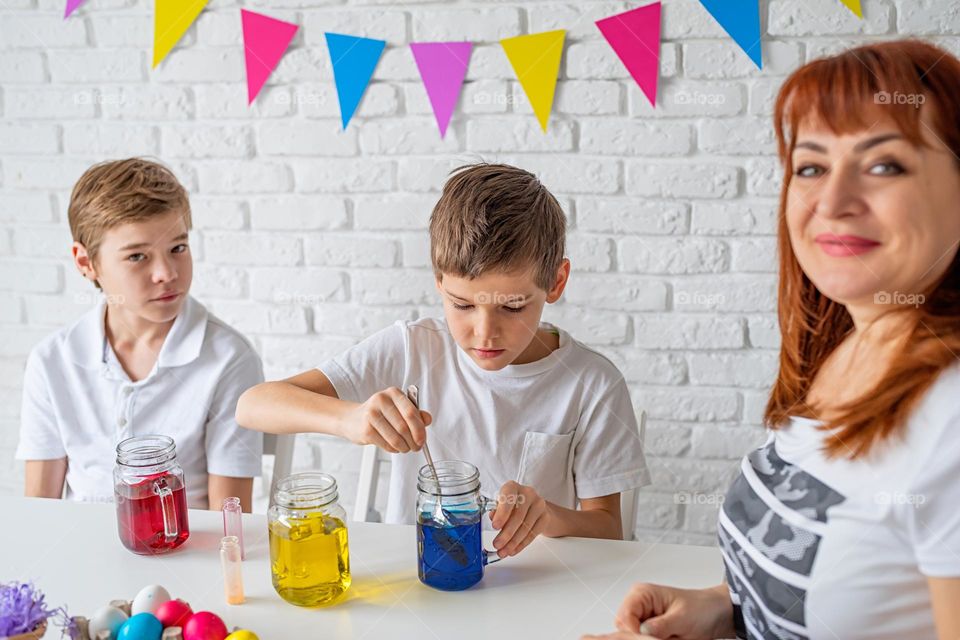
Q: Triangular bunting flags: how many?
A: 9